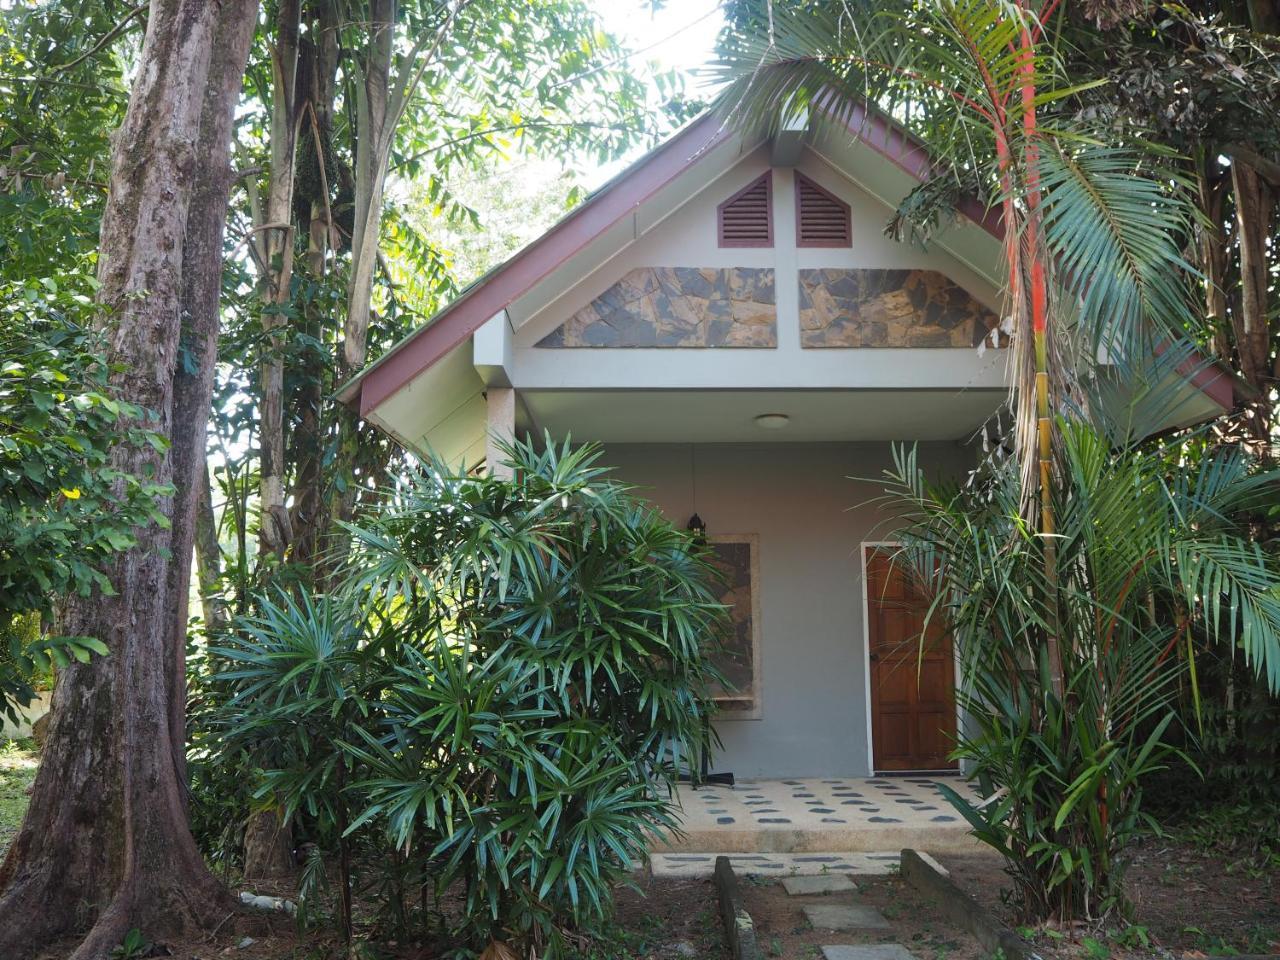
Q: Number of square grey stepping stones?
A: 3